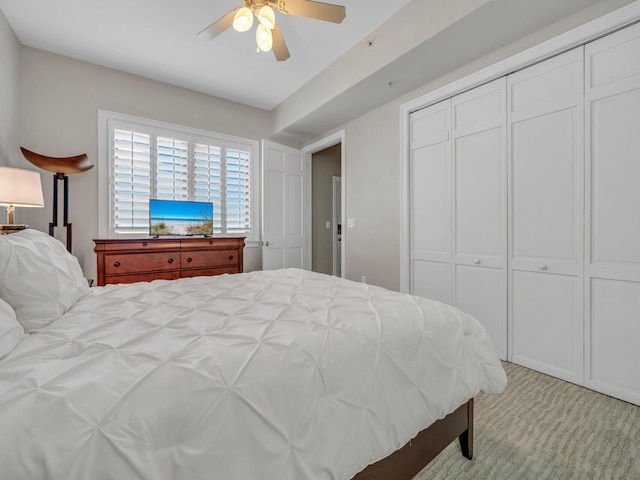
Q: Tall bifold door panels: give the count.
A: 4